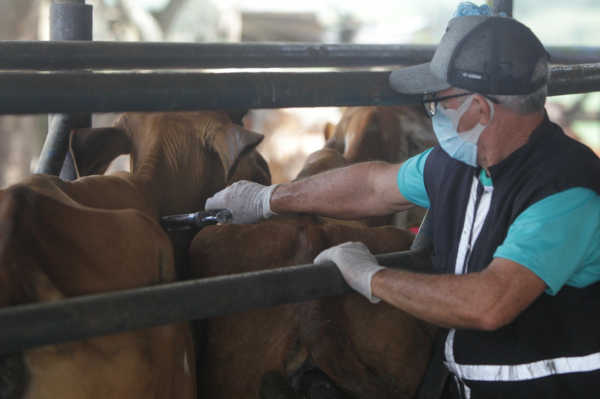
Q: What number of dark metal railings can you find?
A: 3